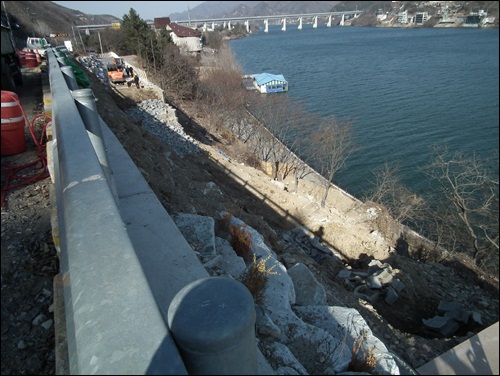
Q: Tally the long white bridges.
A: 1